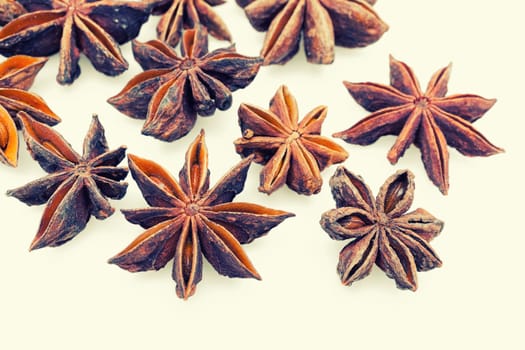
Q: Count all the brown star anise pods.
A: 10